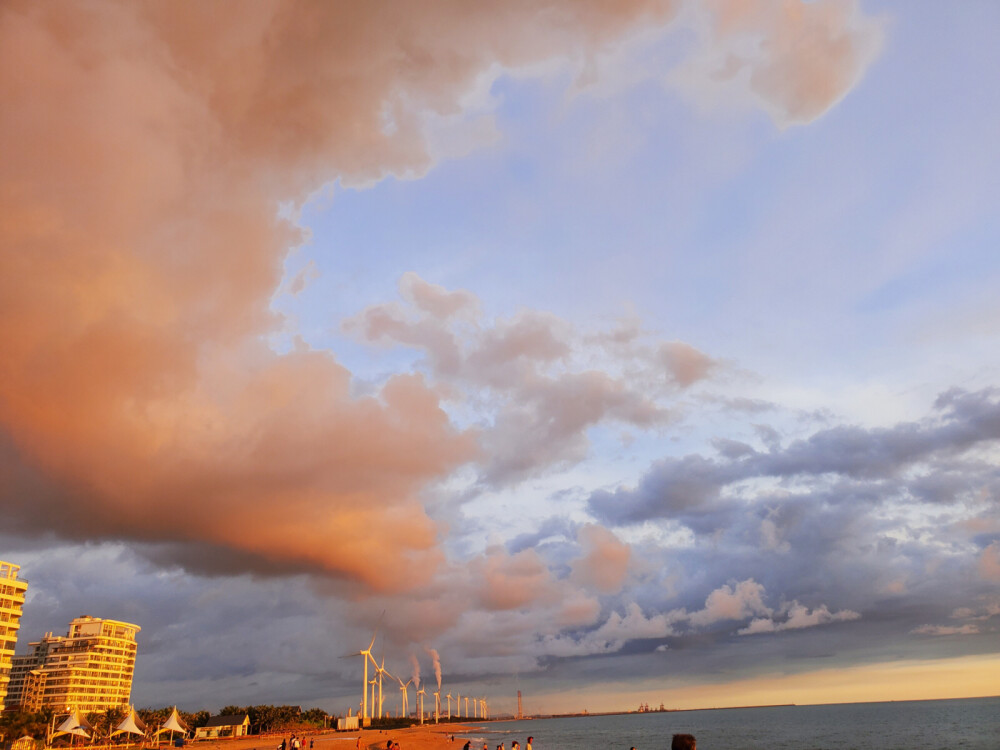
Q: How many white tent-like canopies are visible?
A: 3